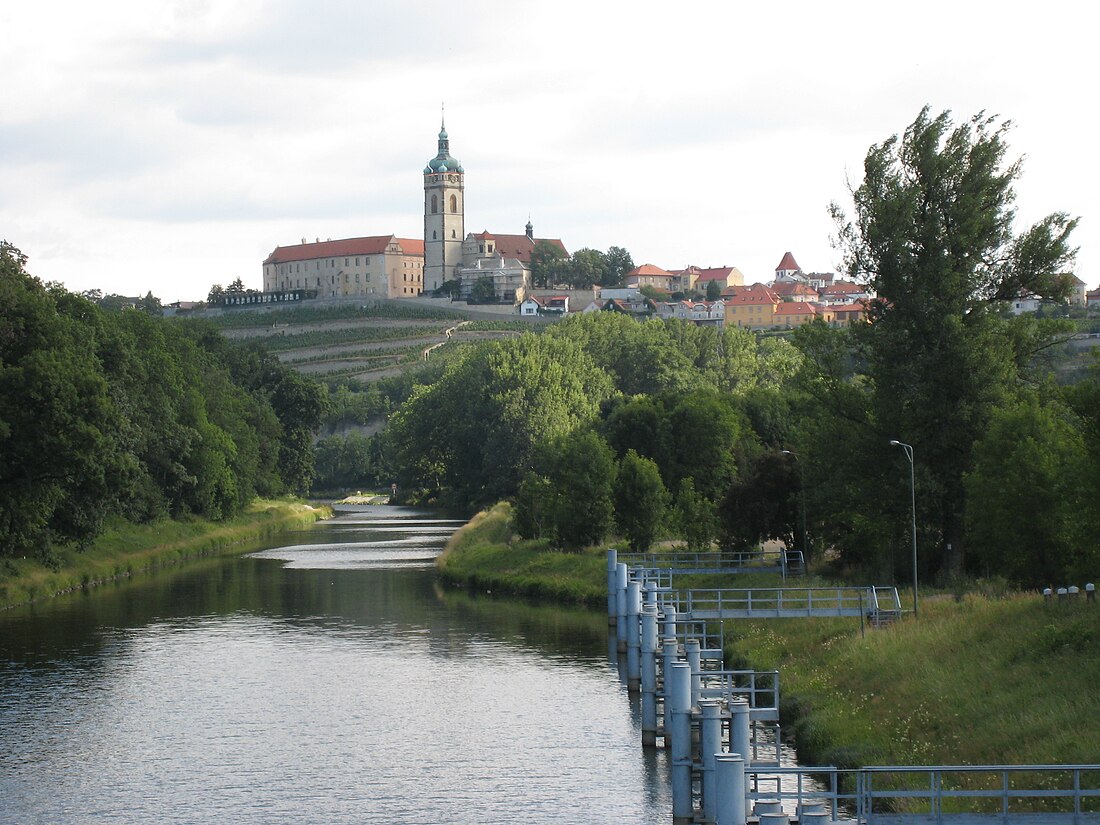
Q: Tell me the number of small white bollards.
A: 4